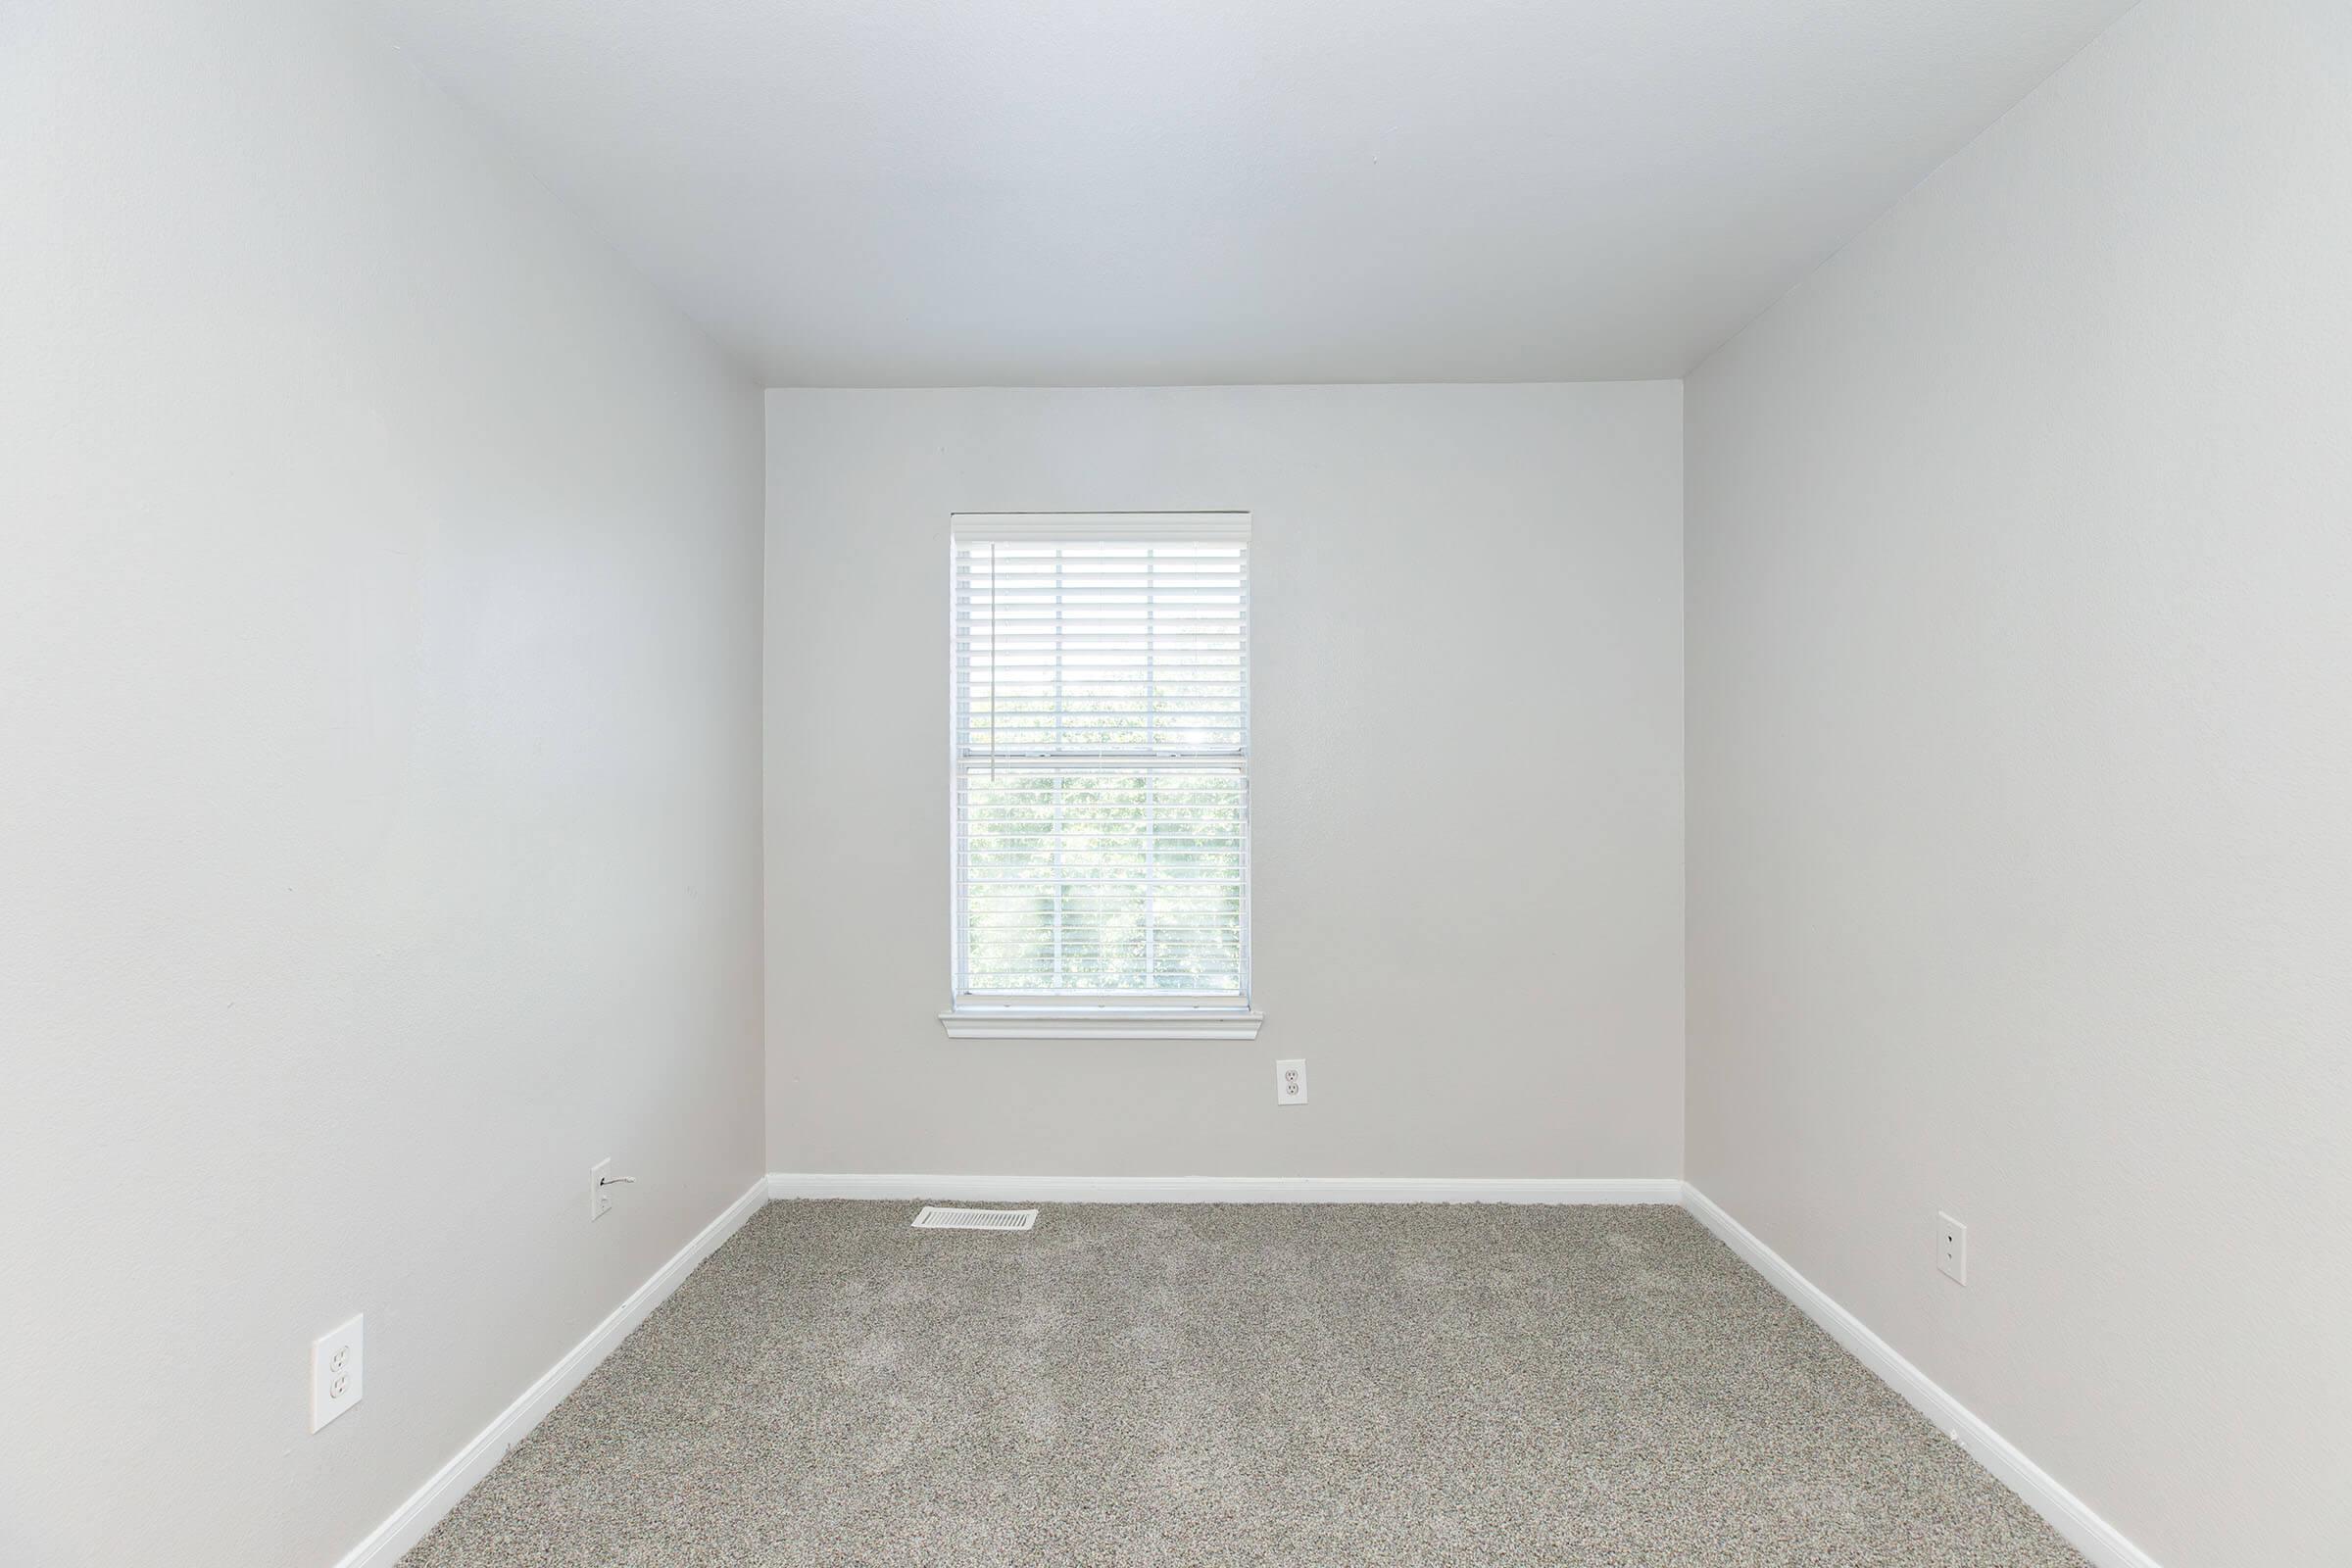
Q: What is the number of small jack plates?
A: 2